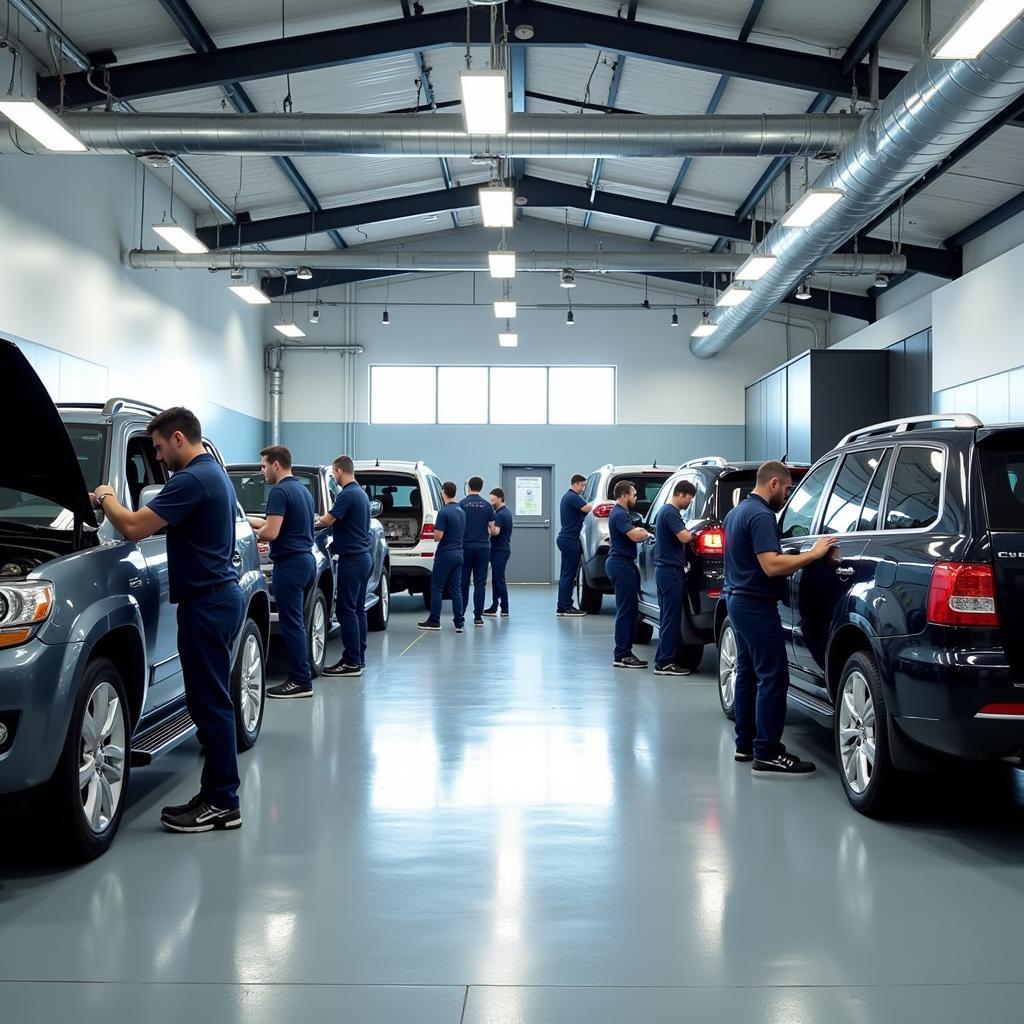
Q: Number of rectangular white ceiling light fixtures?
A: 14